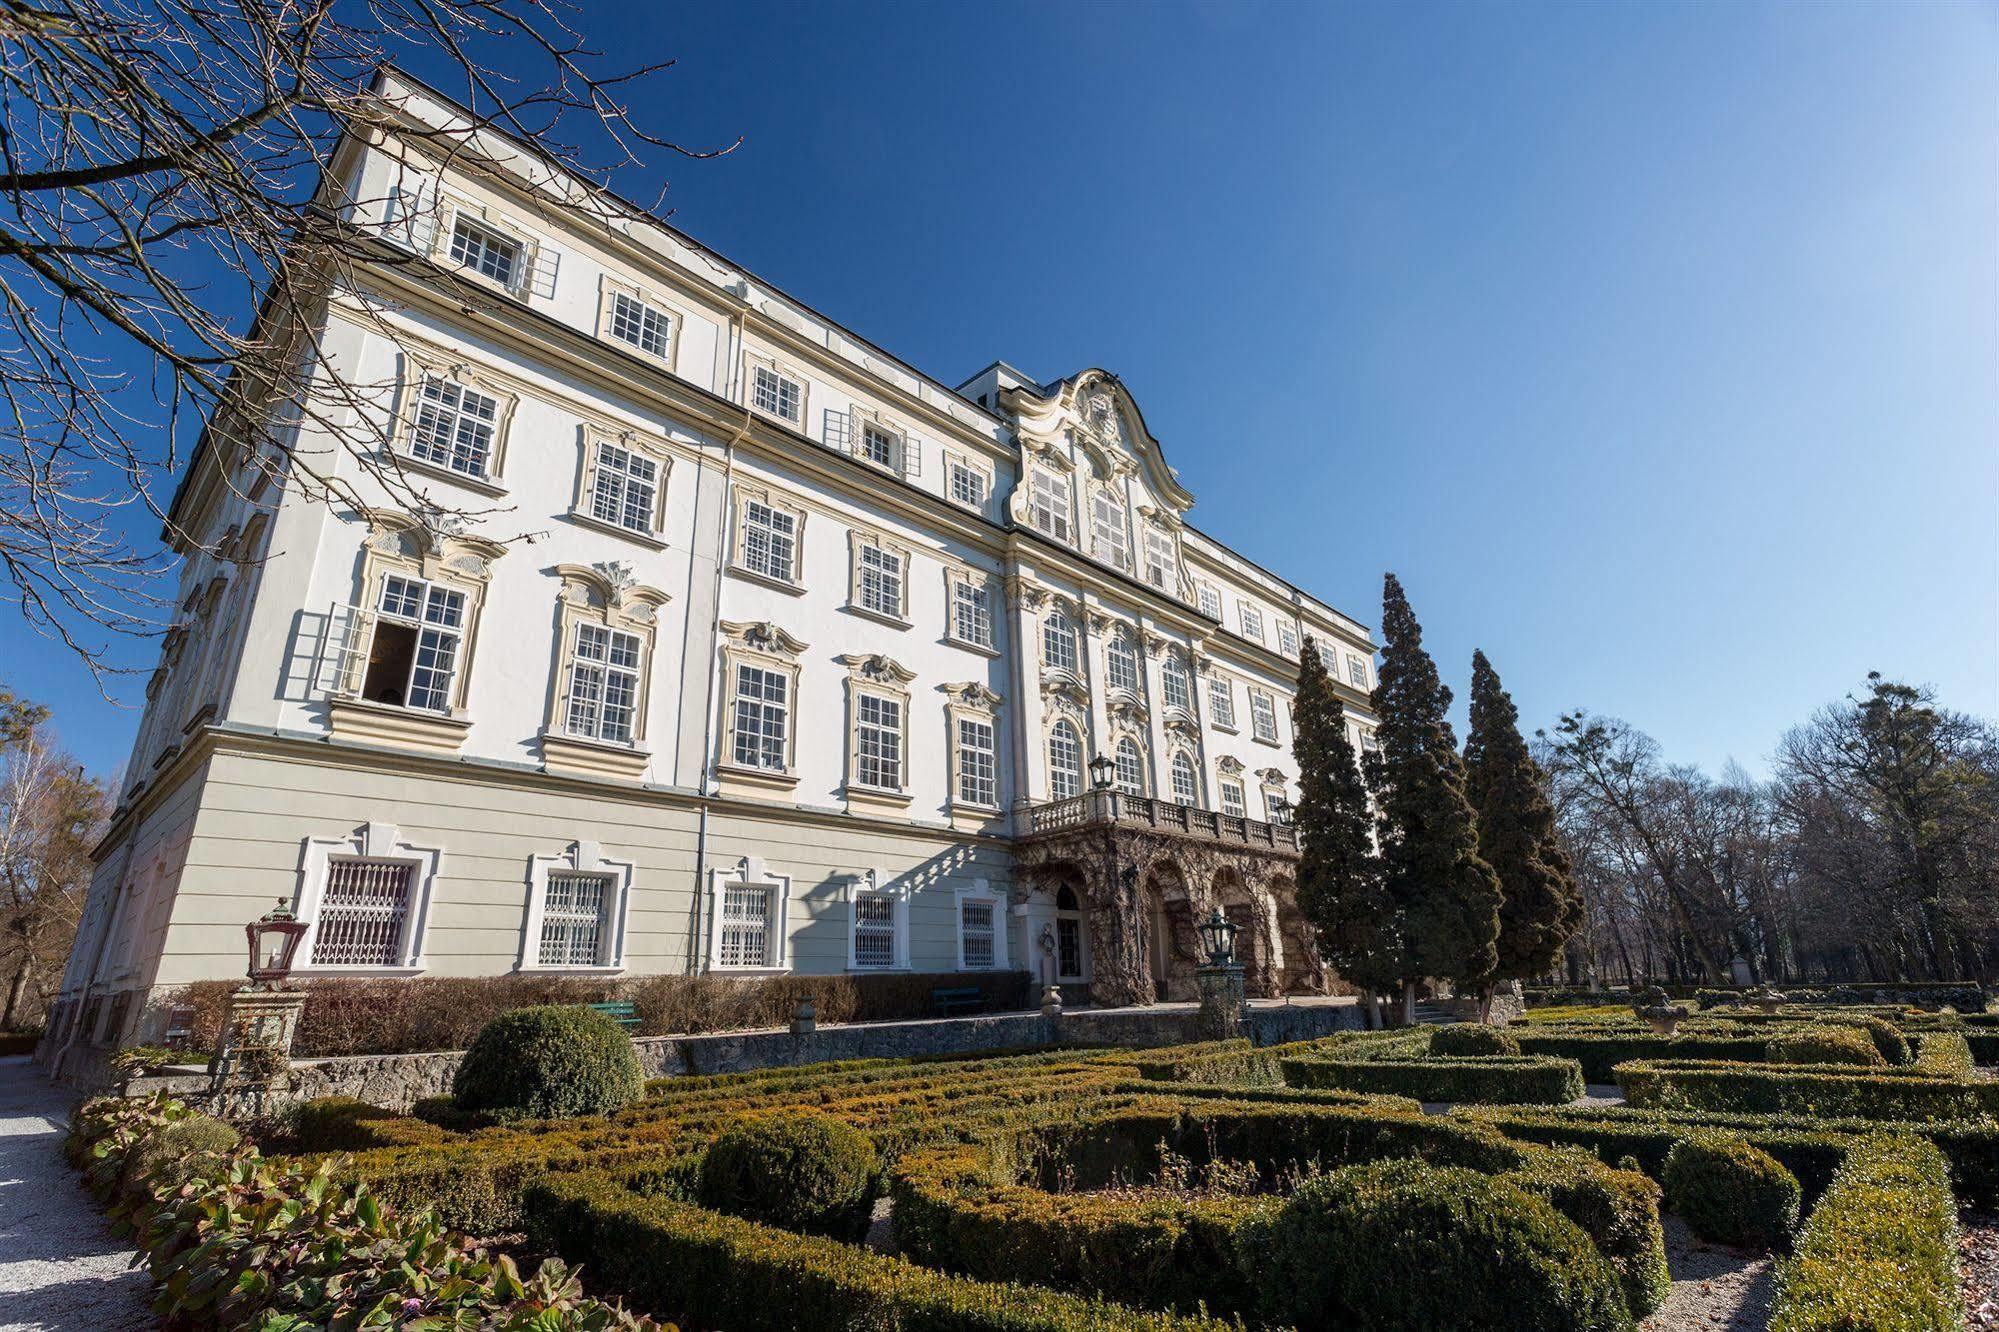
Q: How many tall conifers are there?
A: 3